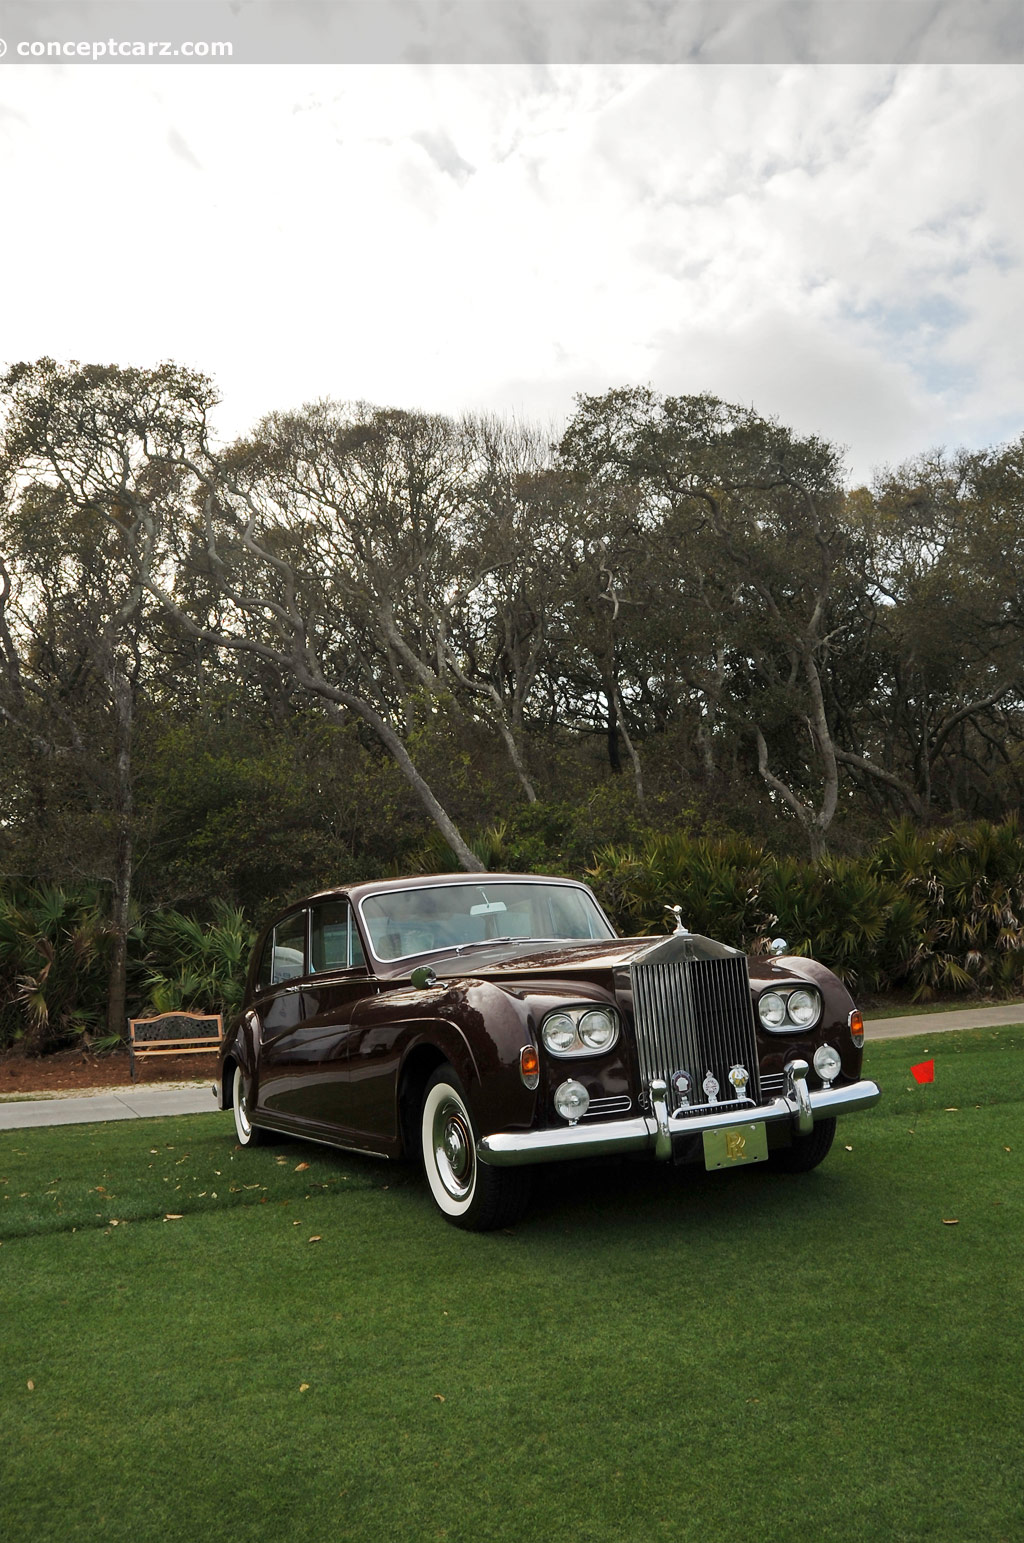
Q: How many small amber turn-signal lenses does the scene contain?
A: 2